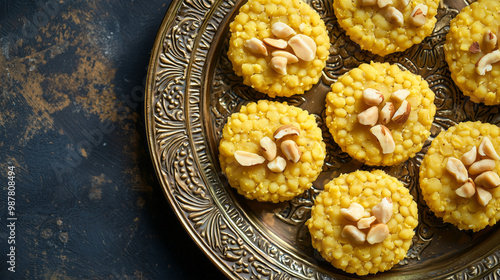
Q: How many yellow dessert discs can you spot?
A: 7